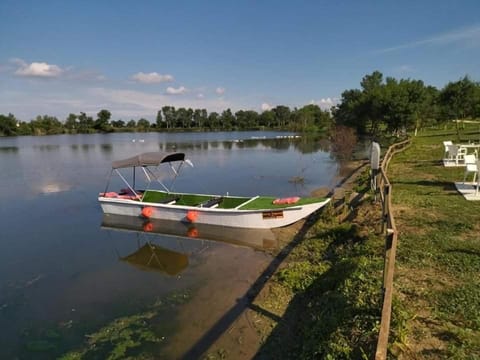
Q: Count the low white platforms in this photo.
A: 2